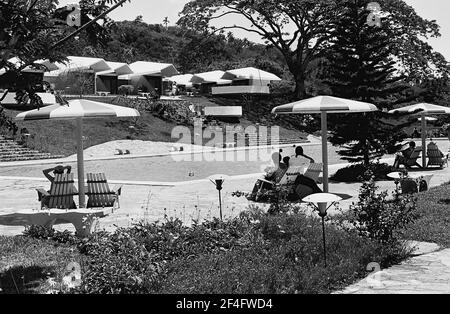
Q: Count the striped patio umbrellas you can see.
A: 3